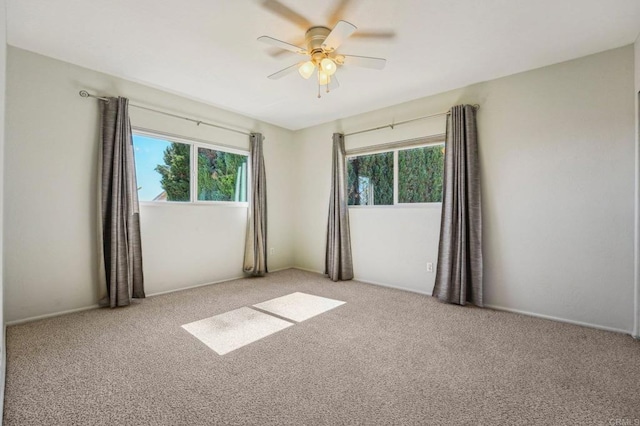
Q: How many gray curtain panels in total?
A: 4